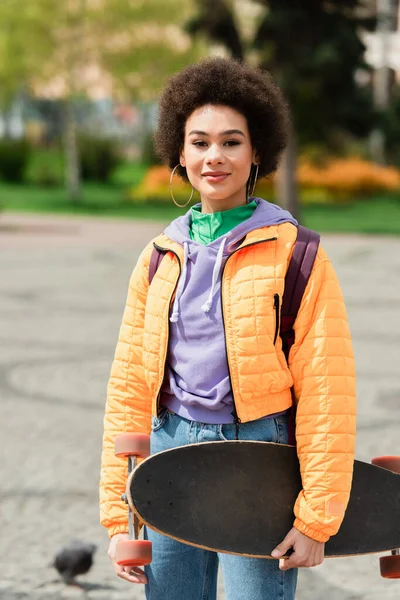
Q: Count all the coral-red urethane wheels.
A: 4